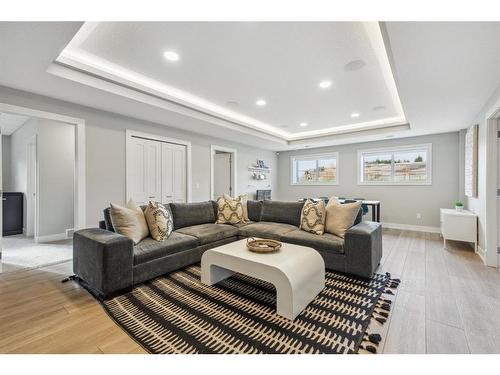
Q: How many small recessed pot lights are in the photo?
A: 5